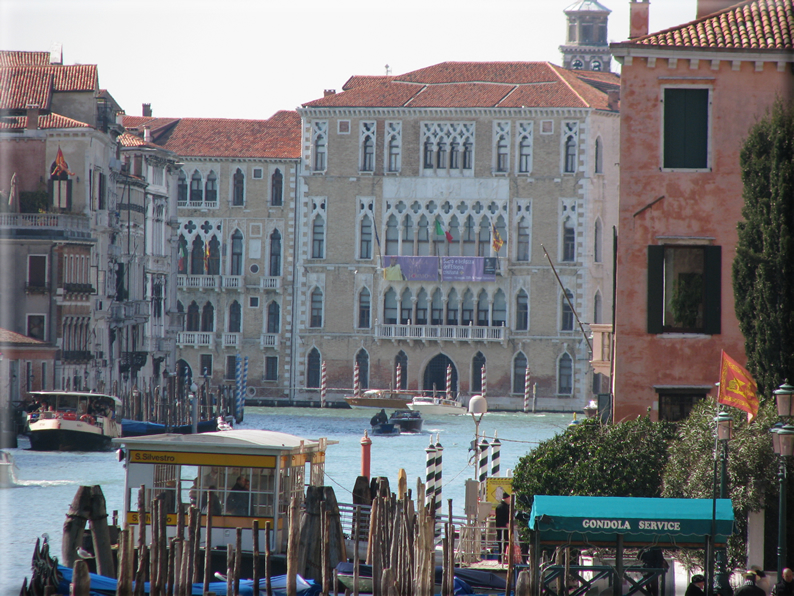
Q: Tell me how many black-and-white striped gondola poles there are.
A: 4